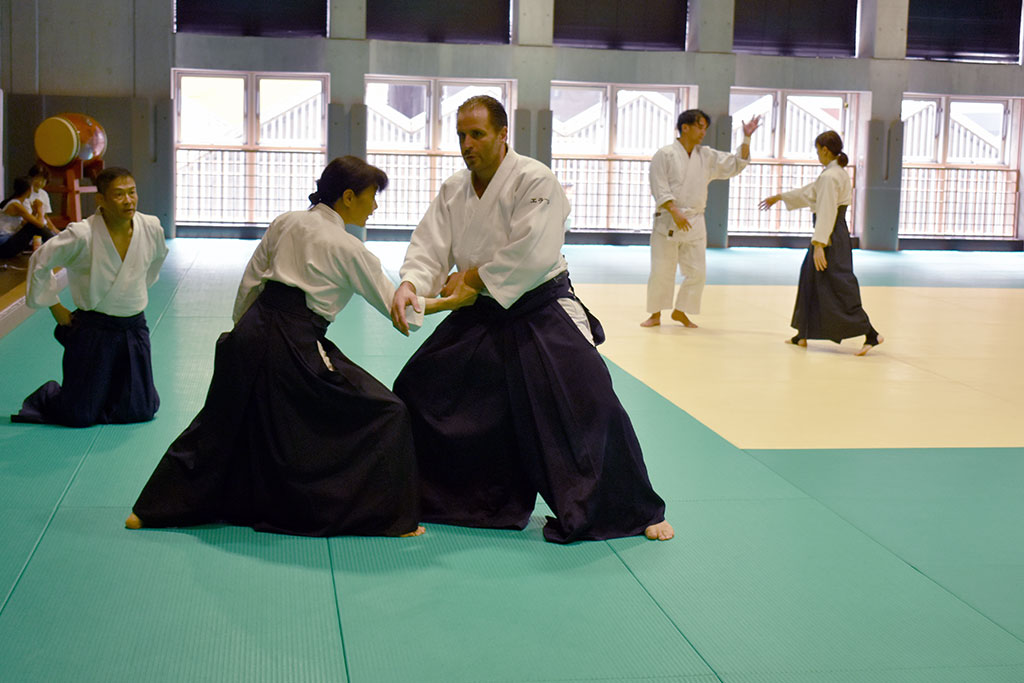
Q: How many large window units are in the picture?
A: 5